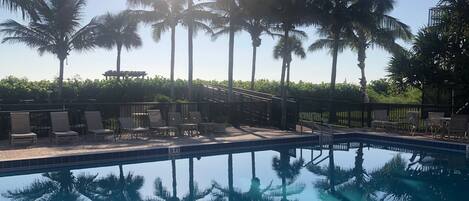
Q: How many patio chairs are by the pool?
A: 11